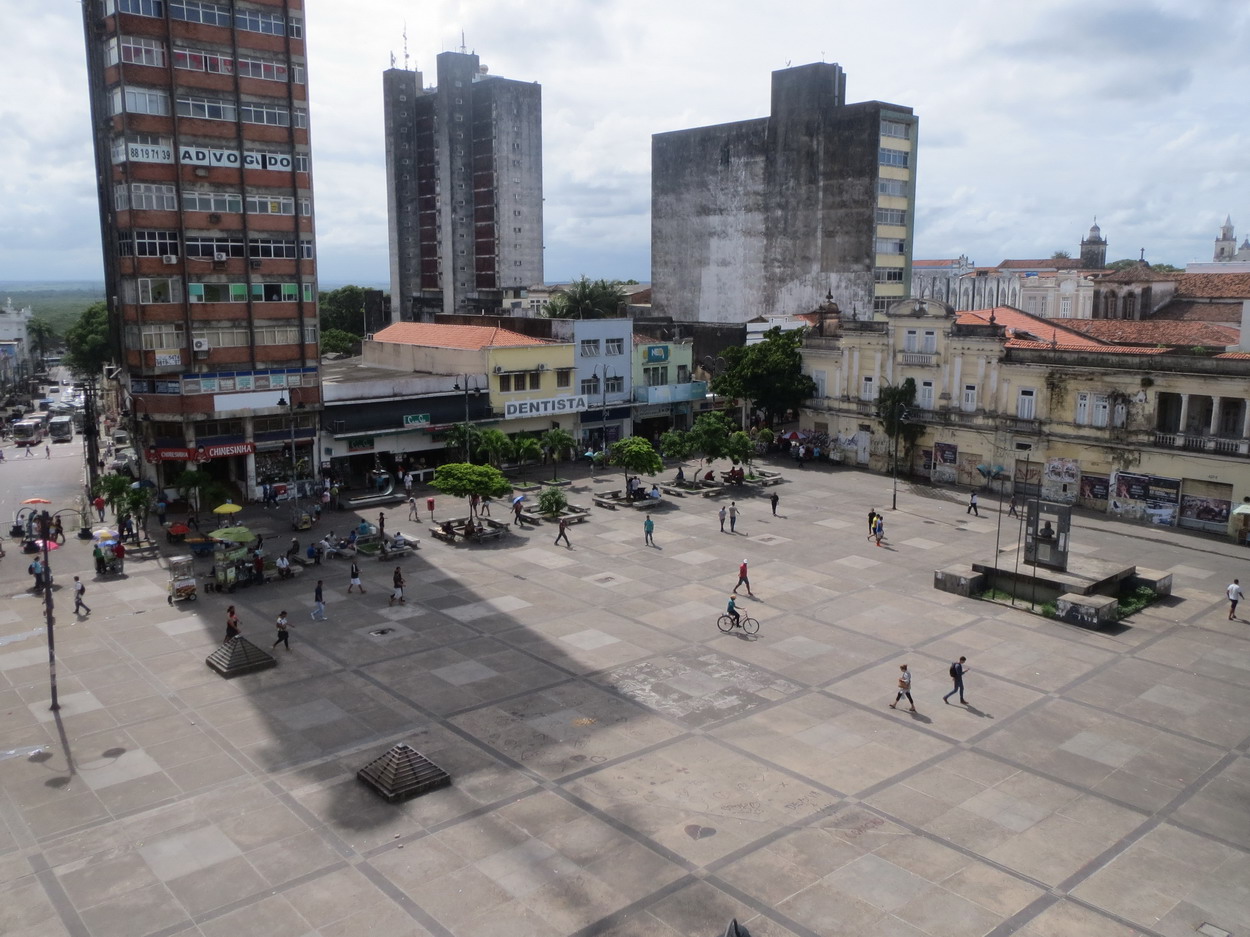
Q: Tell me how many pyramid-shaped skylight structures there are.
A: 2